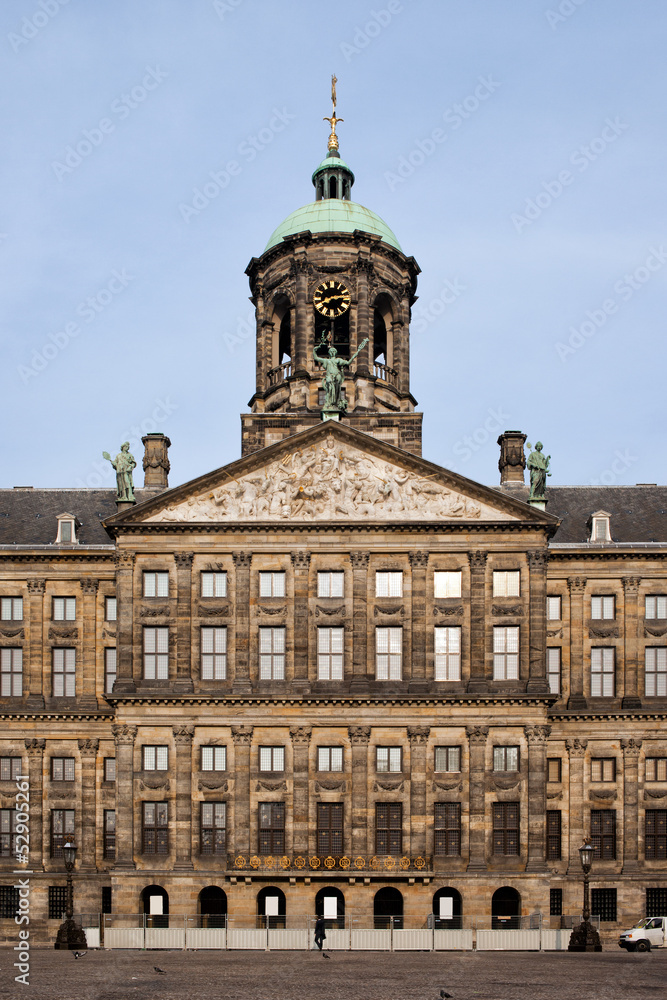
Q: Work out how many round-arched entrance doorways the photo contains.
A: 7